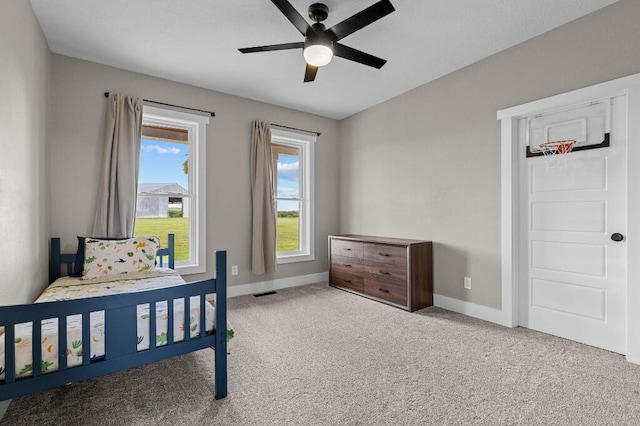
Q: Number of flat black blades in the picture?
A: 5